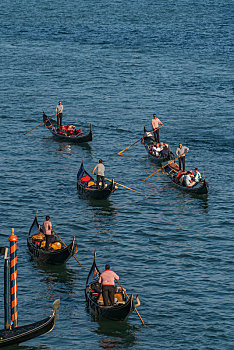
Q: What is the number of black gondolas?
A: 7